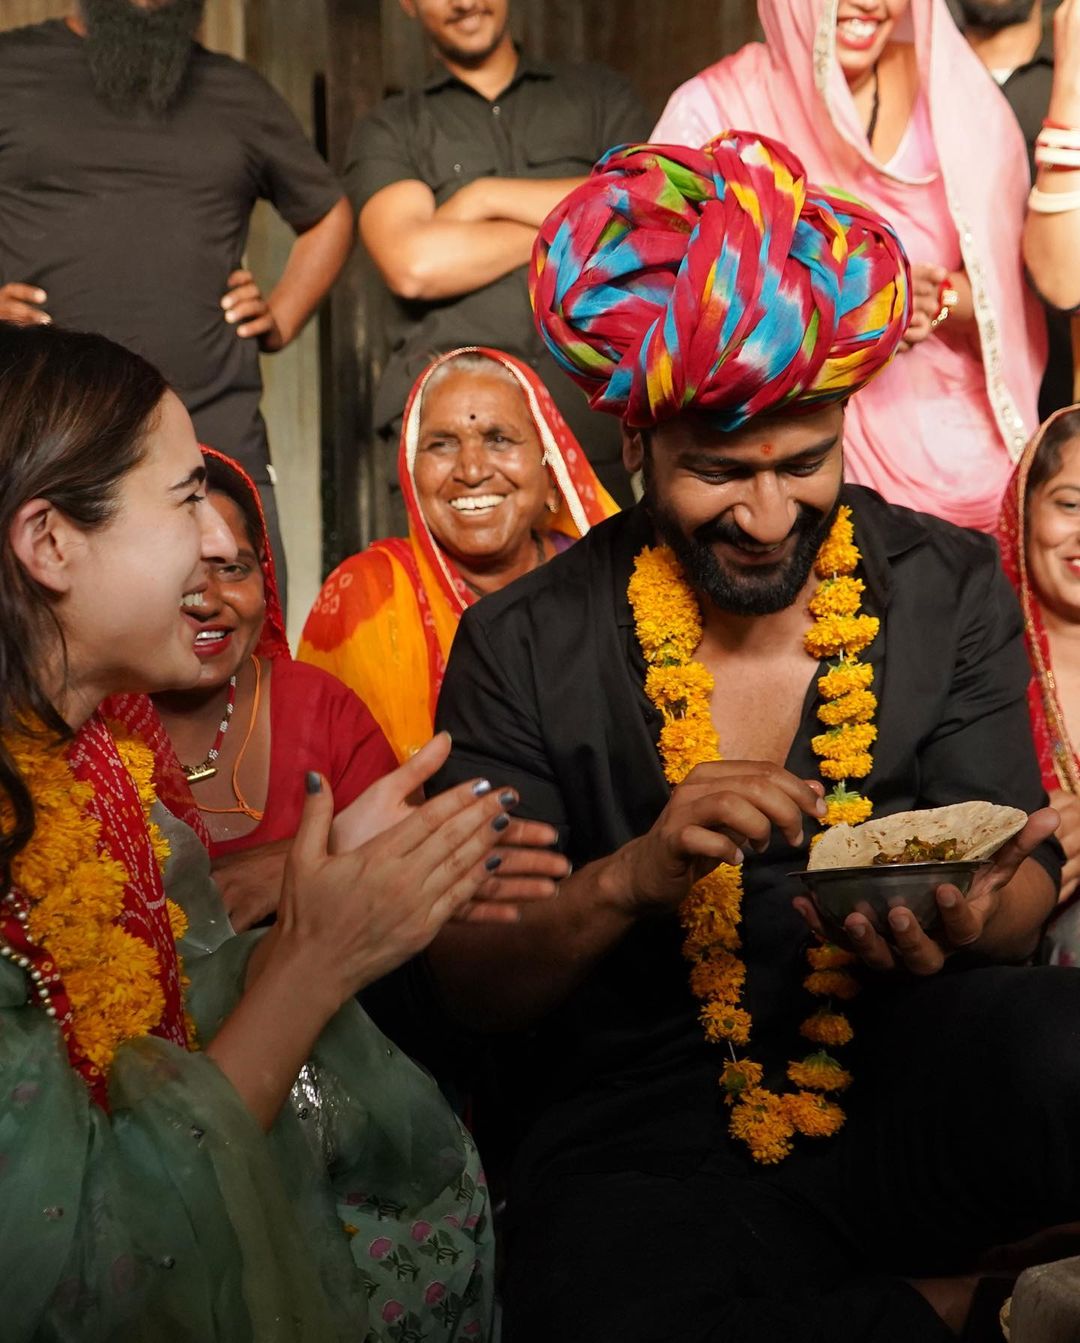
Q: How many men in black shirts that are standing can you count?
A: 3